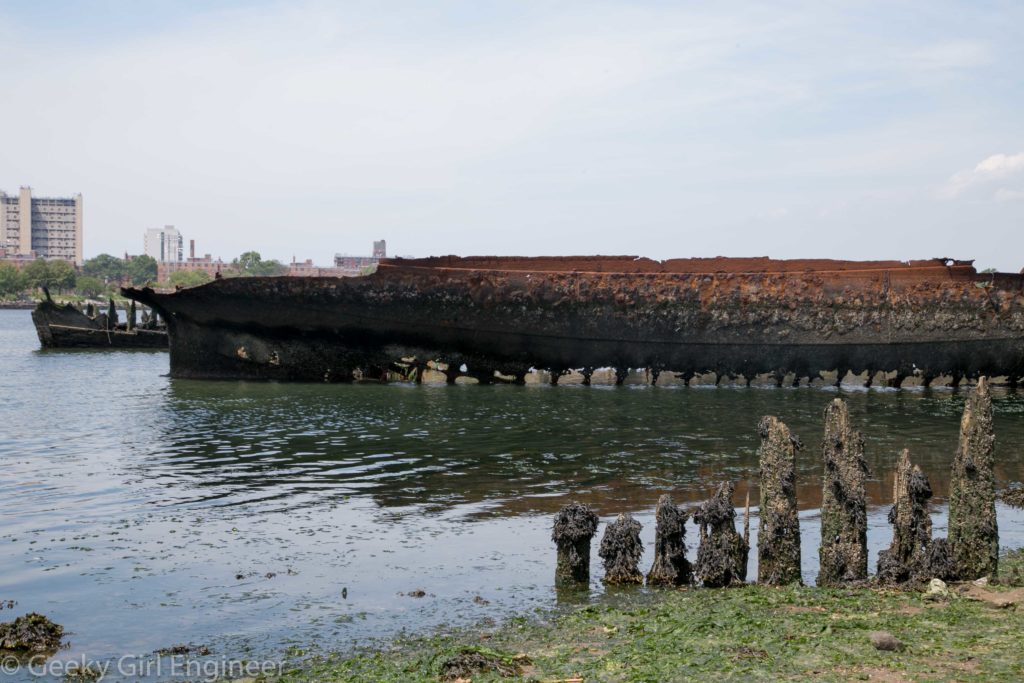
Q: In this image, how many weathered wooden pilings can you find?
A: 8